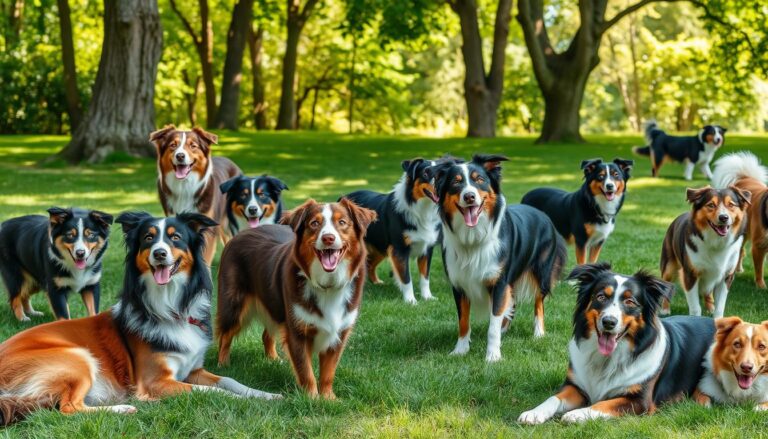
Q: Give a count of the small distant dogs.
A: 1